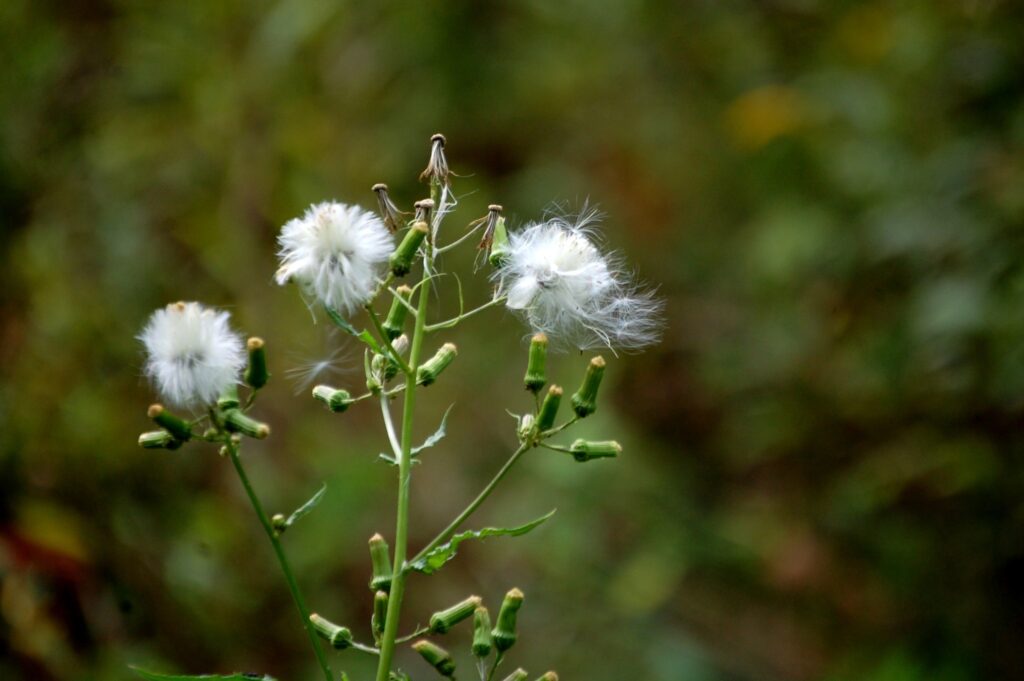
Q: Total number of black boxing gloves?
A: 0